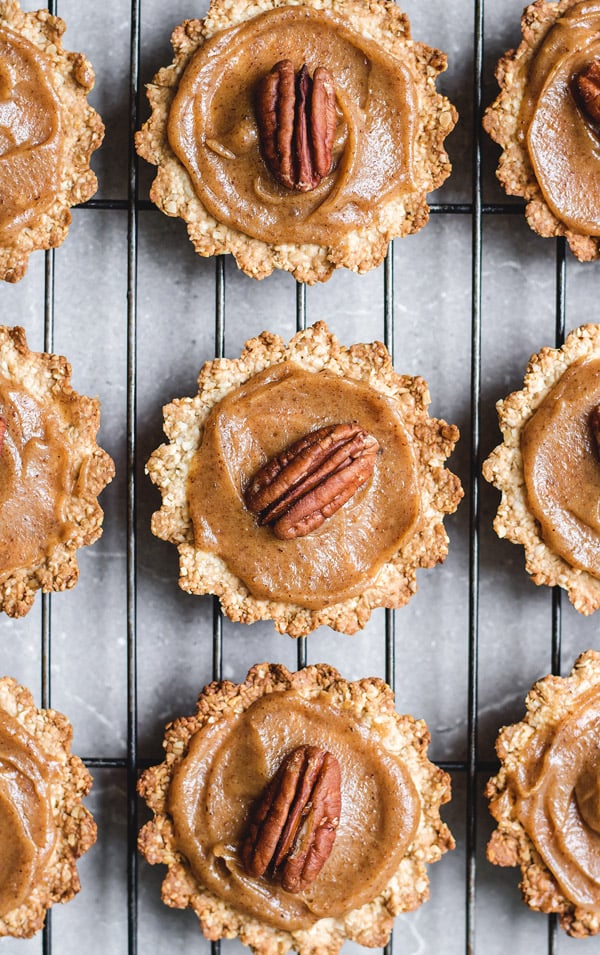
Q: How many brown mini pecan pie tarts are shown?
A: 9